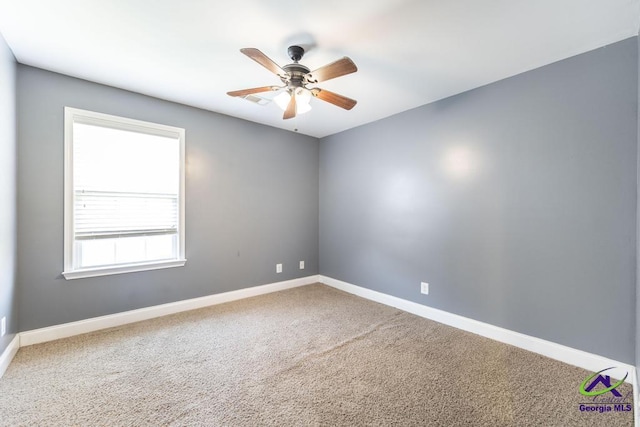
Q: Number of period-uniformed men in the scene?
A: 0